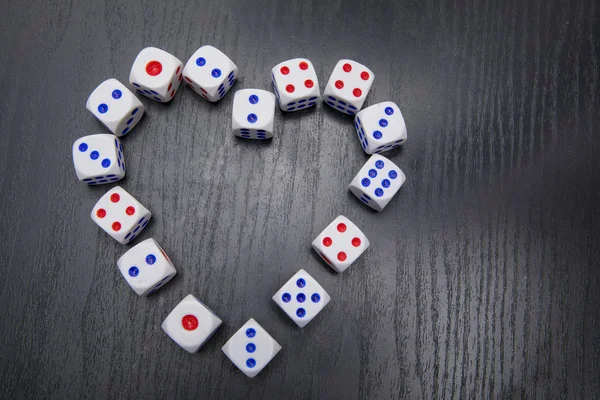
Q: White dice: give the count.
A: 15